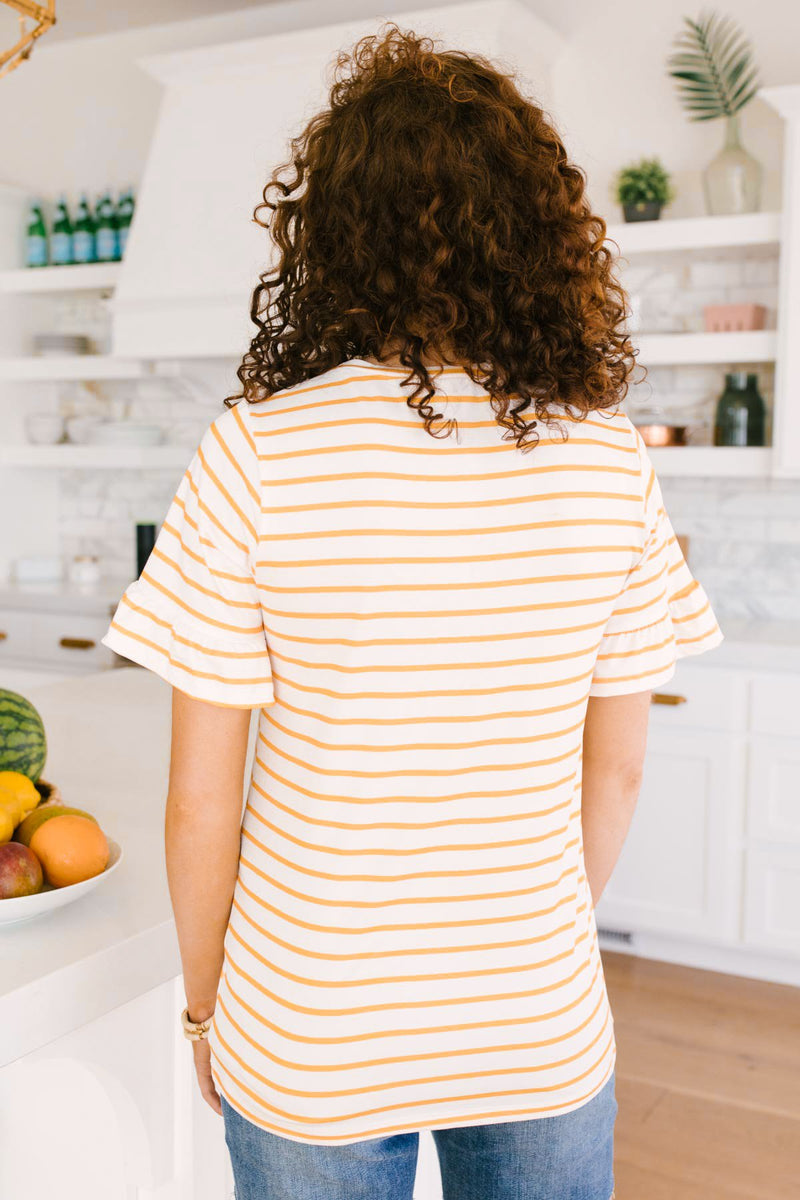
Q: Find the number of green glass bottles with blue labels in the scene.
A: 5